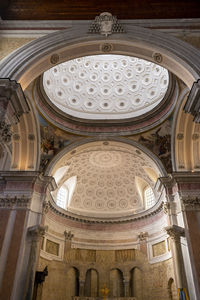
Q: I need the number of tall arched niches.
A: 4